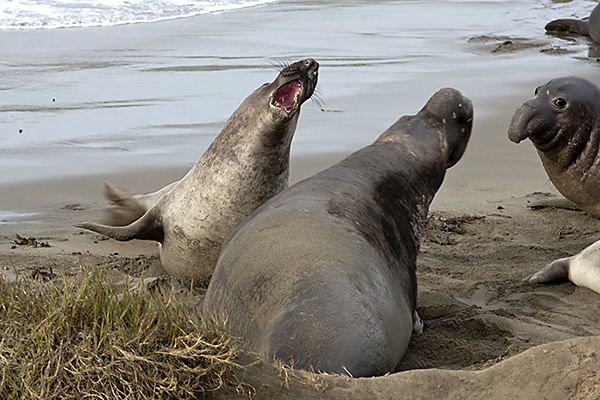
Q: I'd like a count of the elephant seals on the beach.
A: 5